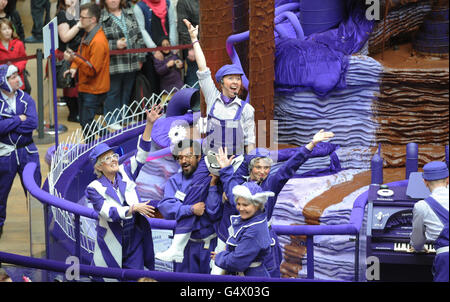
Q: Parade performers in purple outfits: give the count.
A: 7